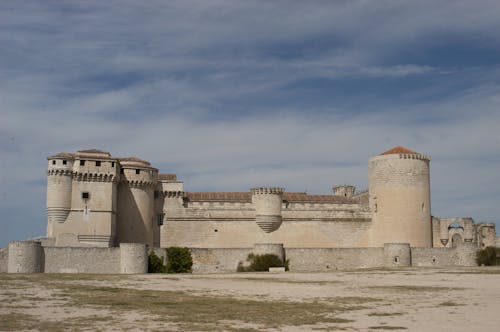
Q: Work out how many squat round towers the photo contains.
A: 4